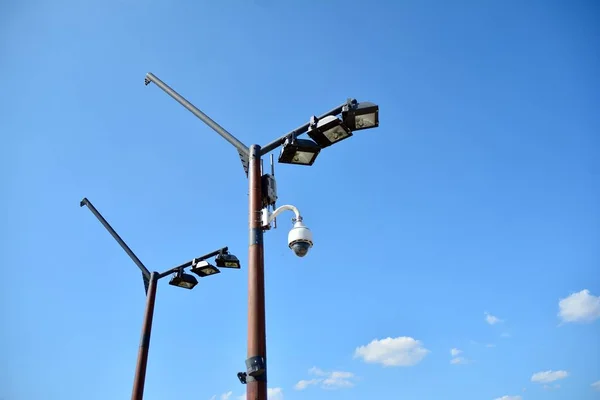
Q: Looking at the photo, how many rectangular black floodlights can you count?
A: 6